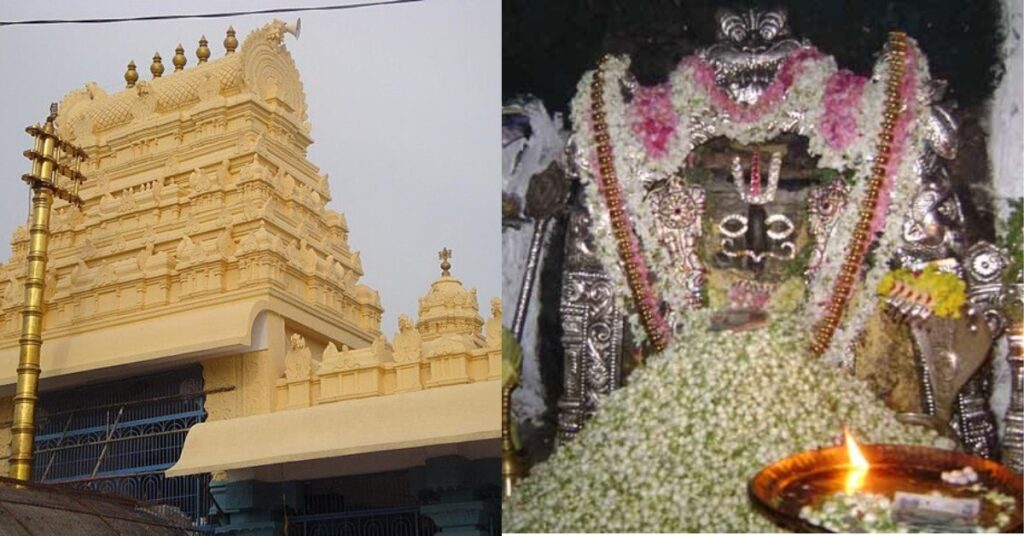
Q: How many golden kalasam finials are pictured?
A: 5